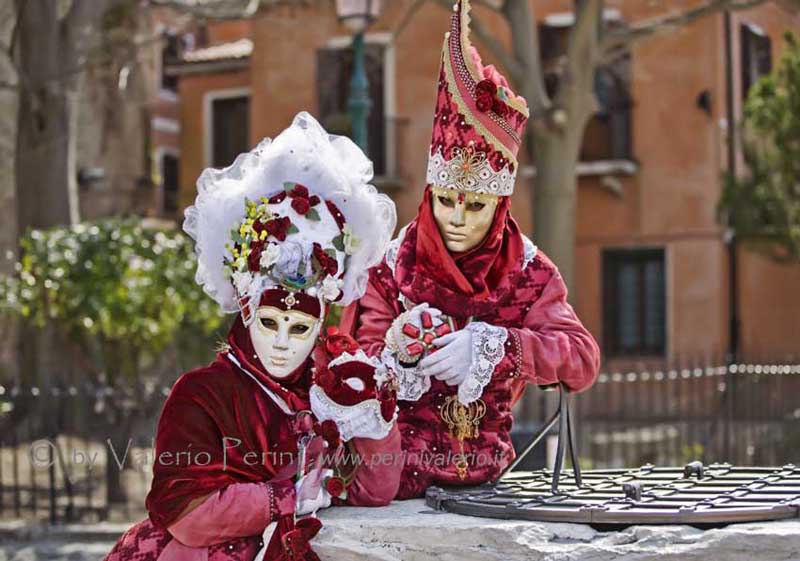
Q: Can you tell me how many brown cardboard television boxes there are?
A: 0